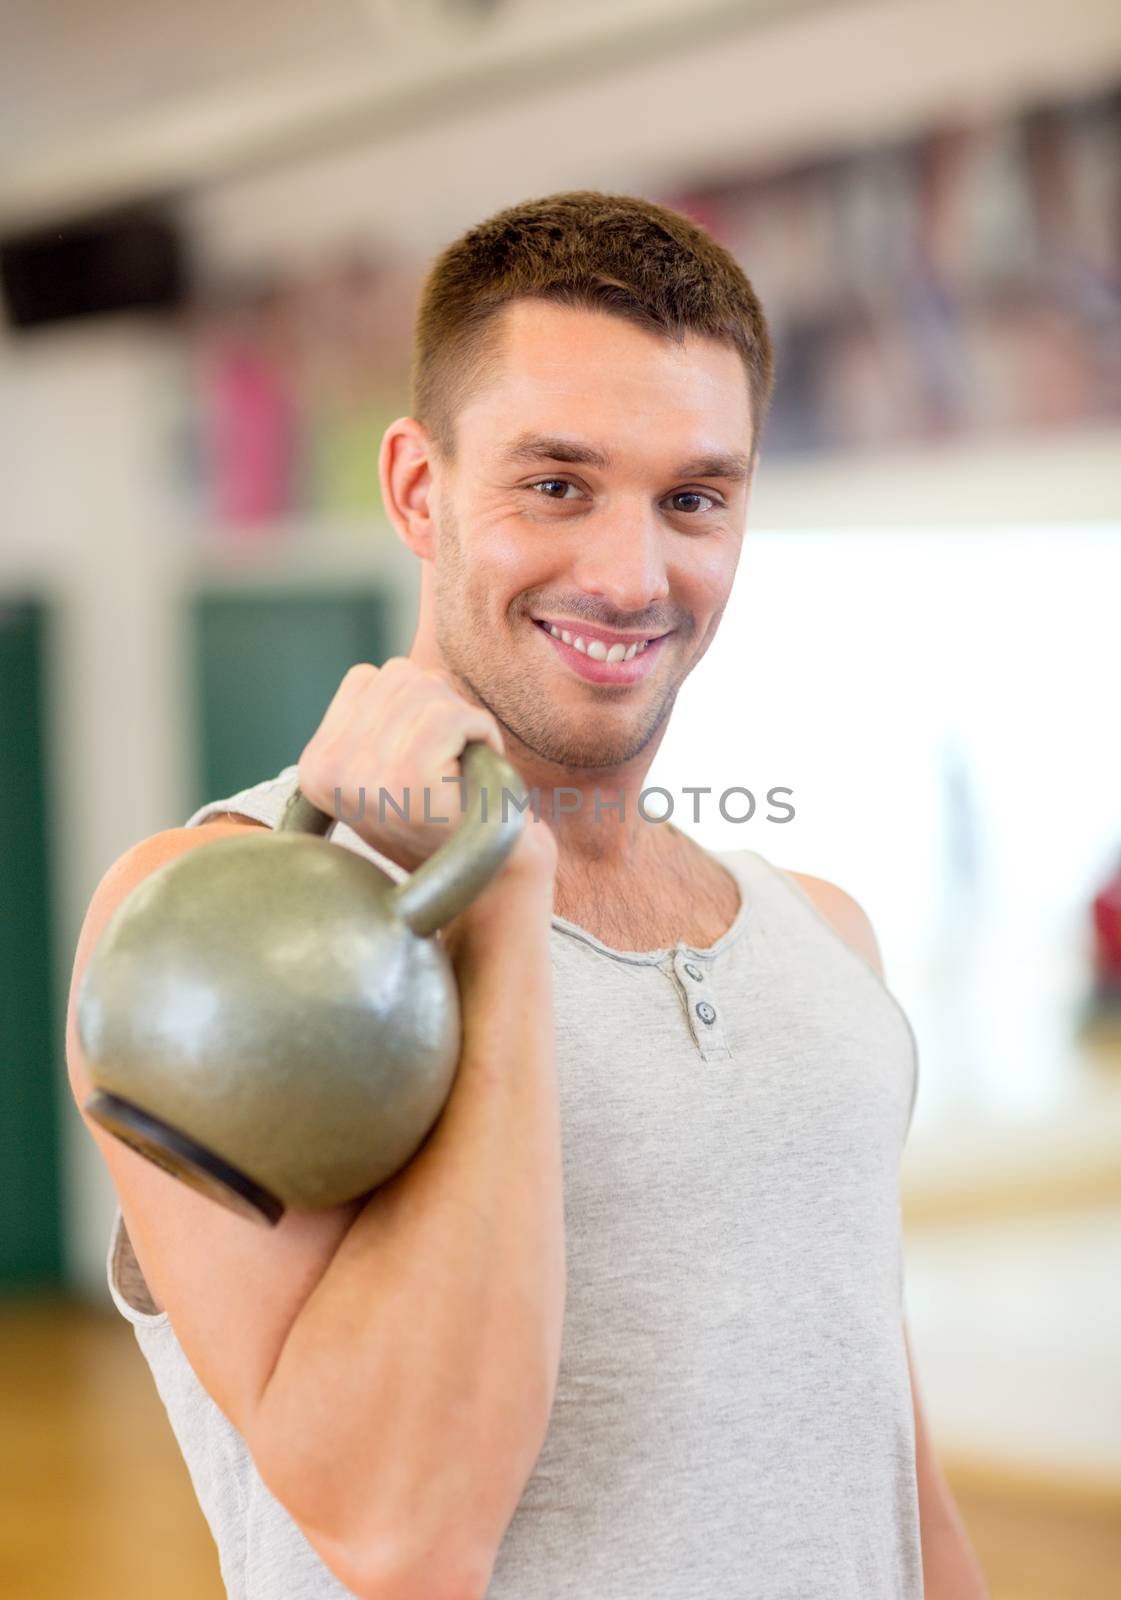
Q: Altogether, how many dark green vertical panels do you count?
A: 2